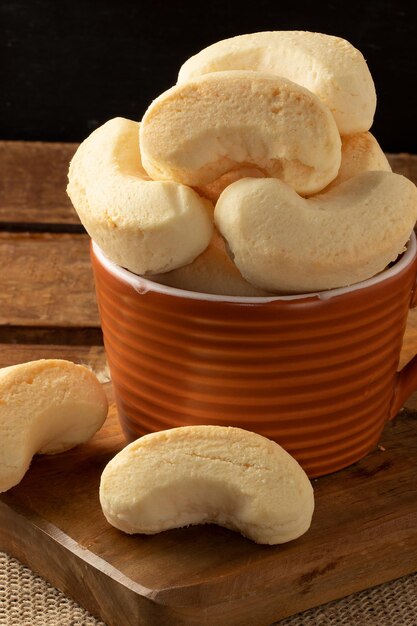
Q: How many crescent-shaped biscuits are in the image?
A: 8